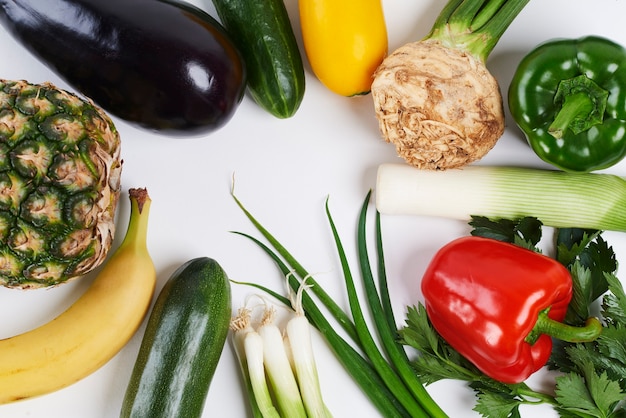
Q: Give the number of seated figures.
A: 0